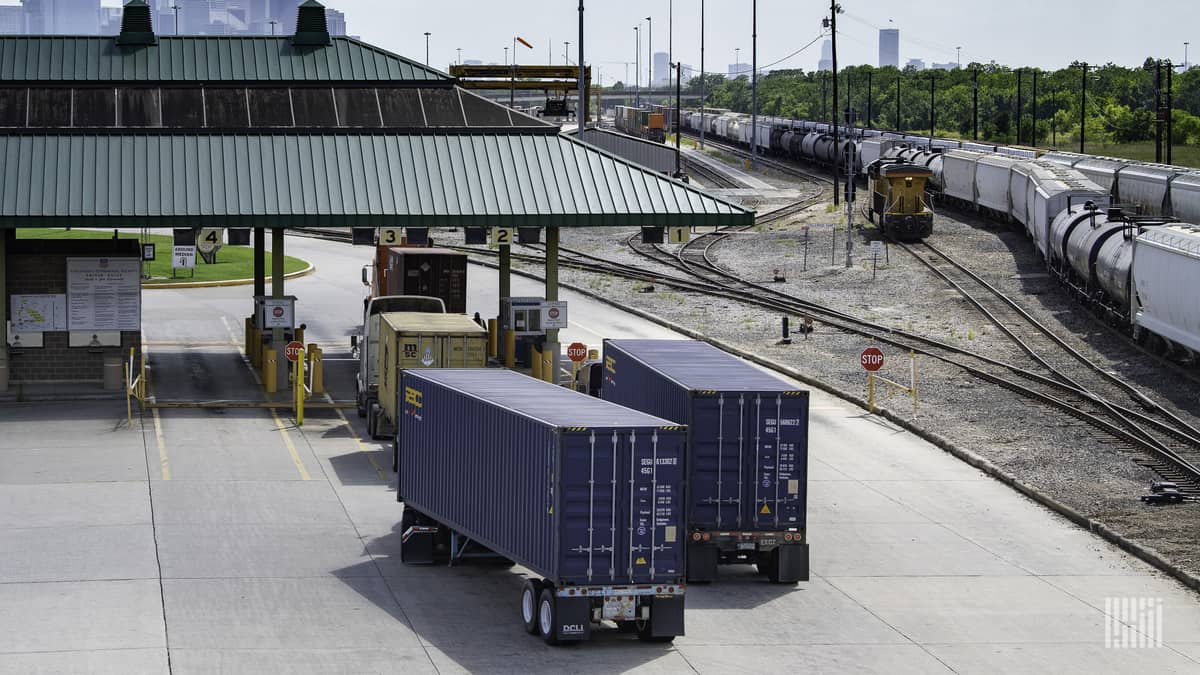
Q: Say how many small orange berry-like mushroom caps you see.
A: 0